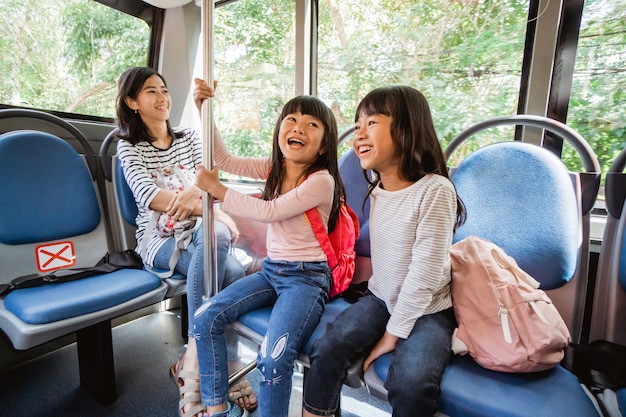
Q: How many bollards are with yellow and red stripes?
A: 0